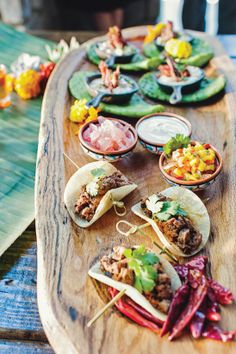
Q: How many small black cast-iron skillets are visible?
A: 4